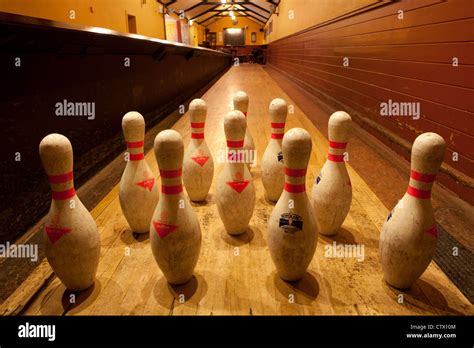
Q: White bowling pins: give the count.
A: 10